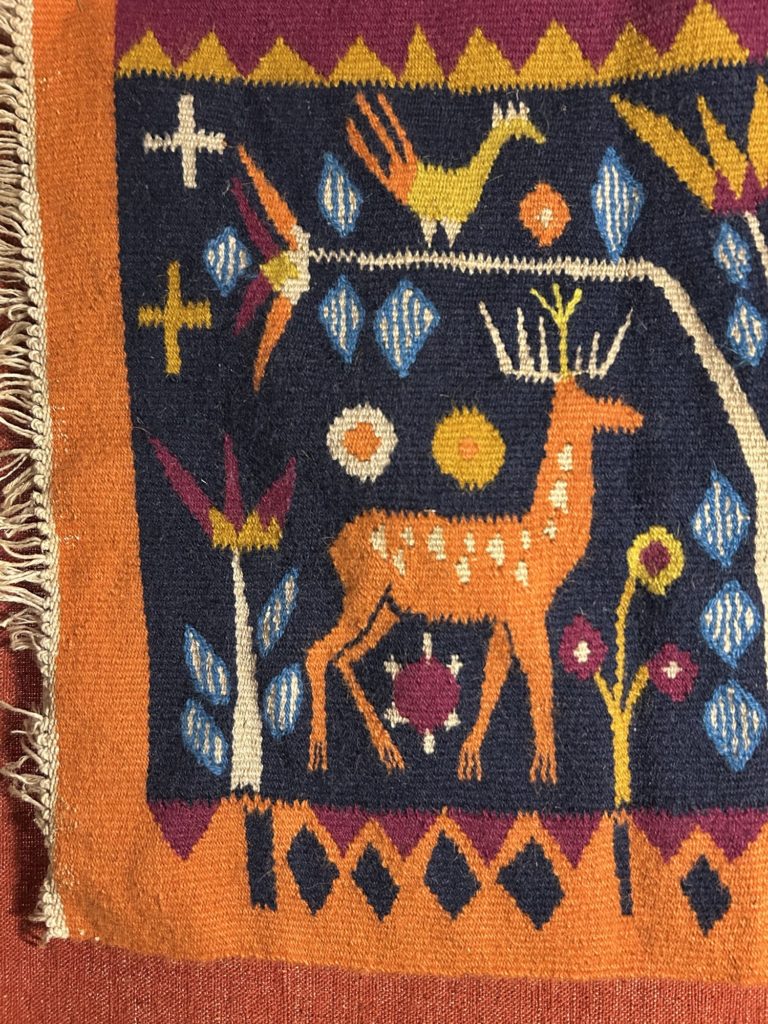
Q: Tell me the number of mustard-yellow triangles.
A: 9